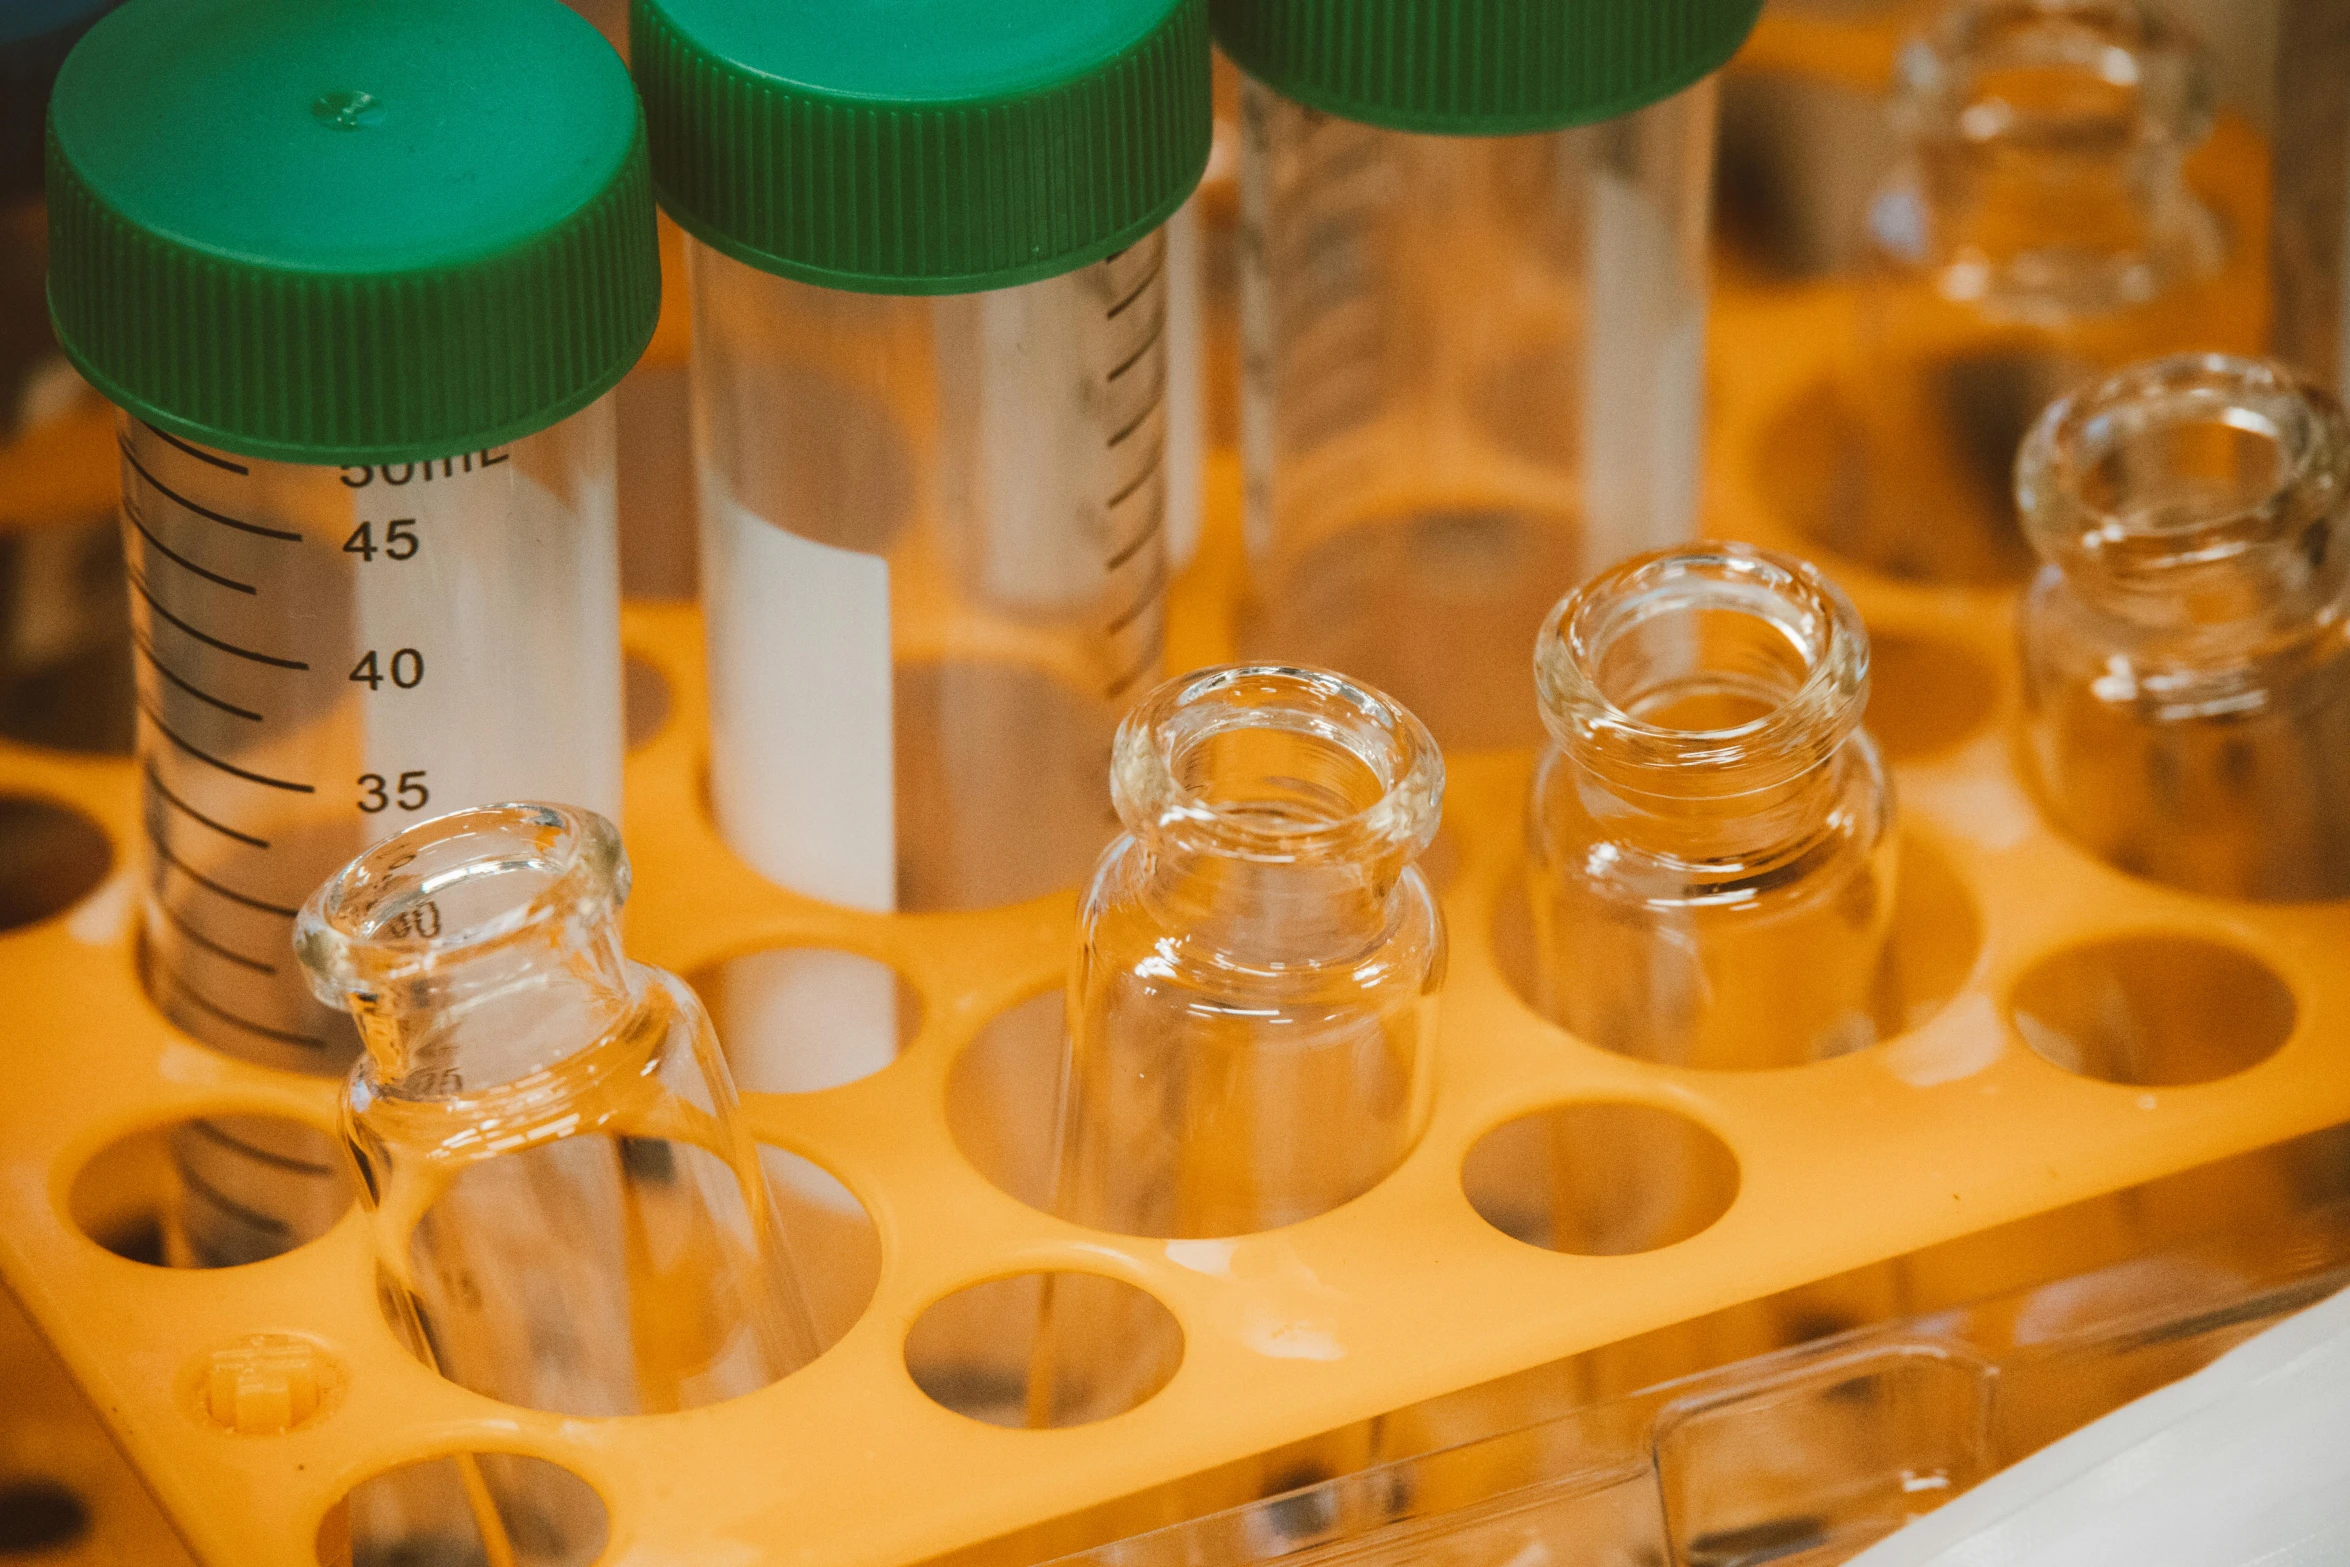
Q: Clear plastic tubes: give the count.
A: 3